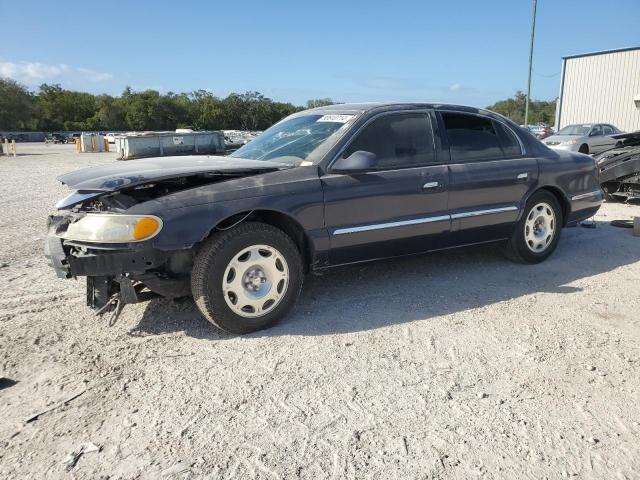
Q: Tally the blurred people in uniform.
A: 0